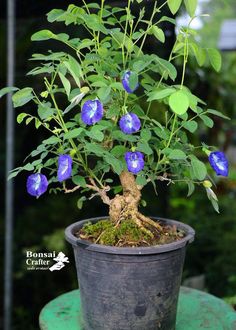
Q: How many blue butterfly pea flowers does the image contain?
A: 7